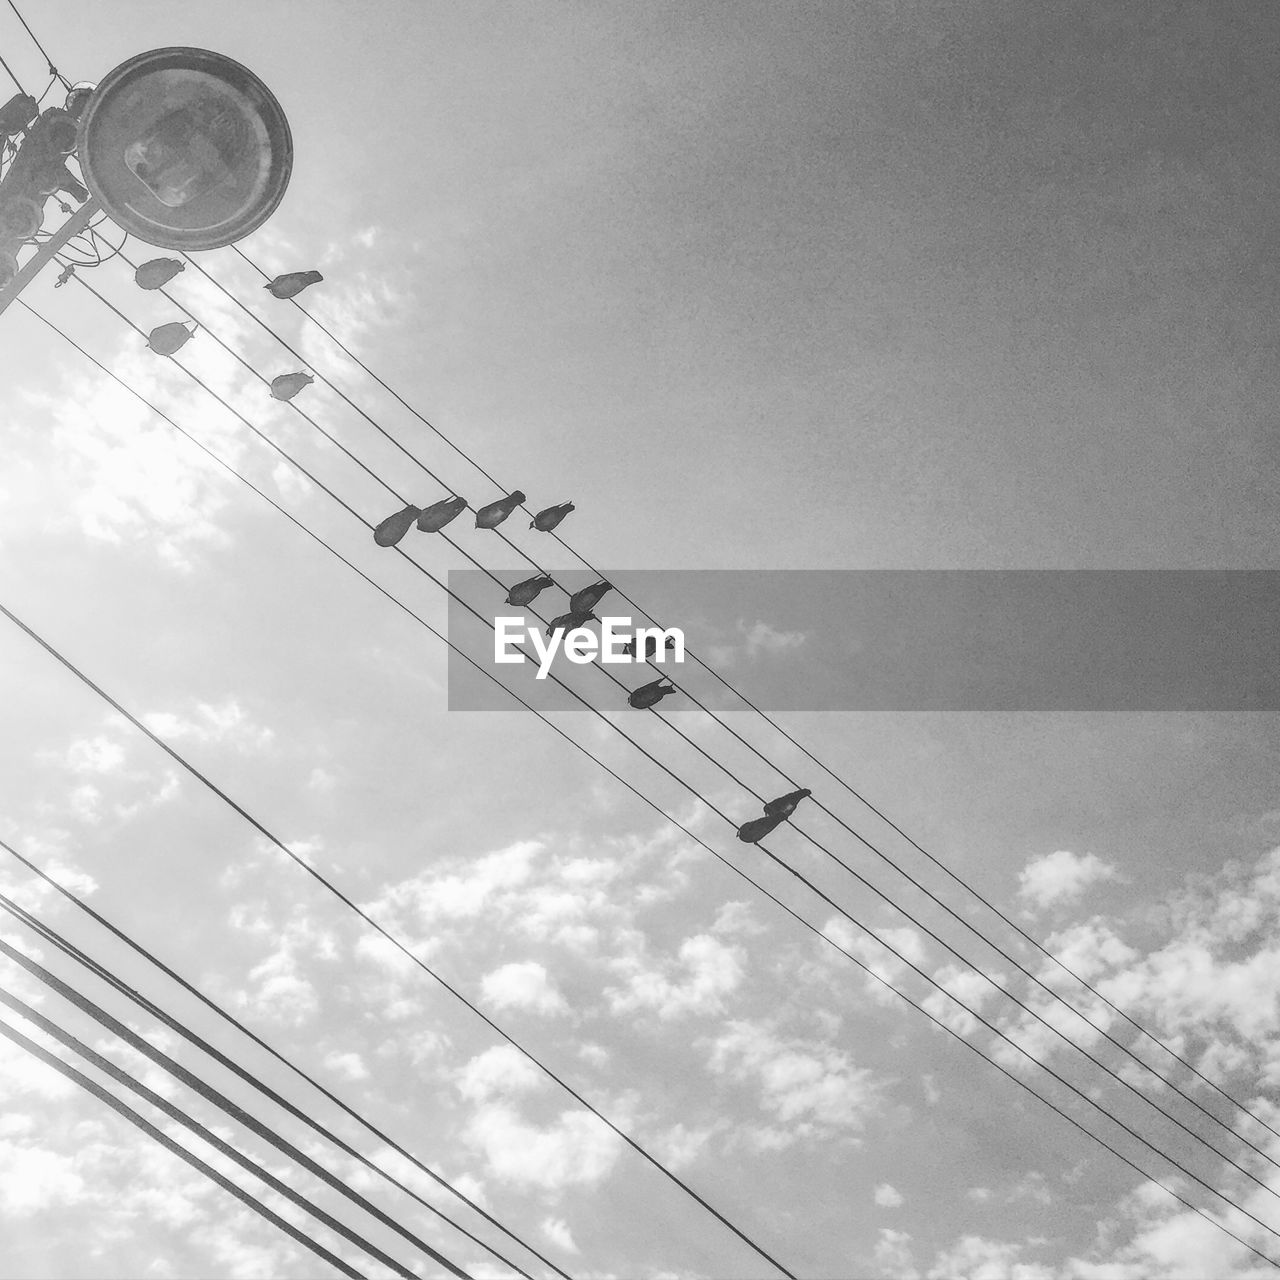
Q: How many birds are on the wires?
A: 15